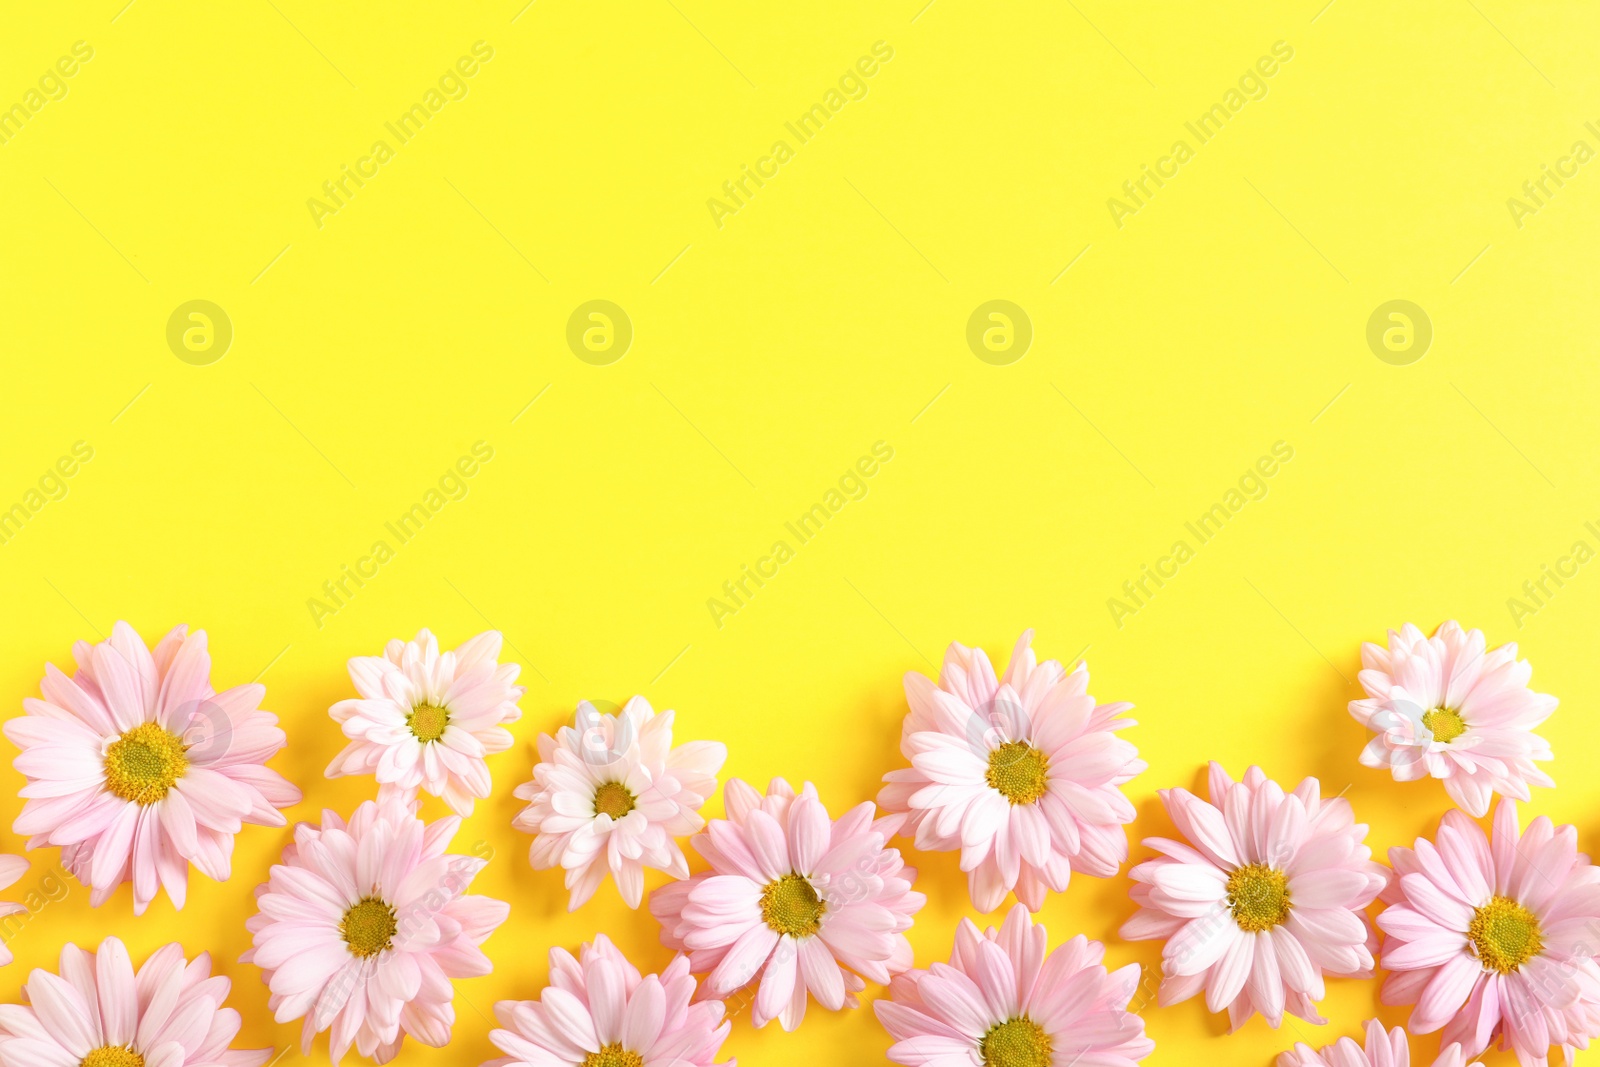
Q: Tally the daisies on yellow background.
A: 14